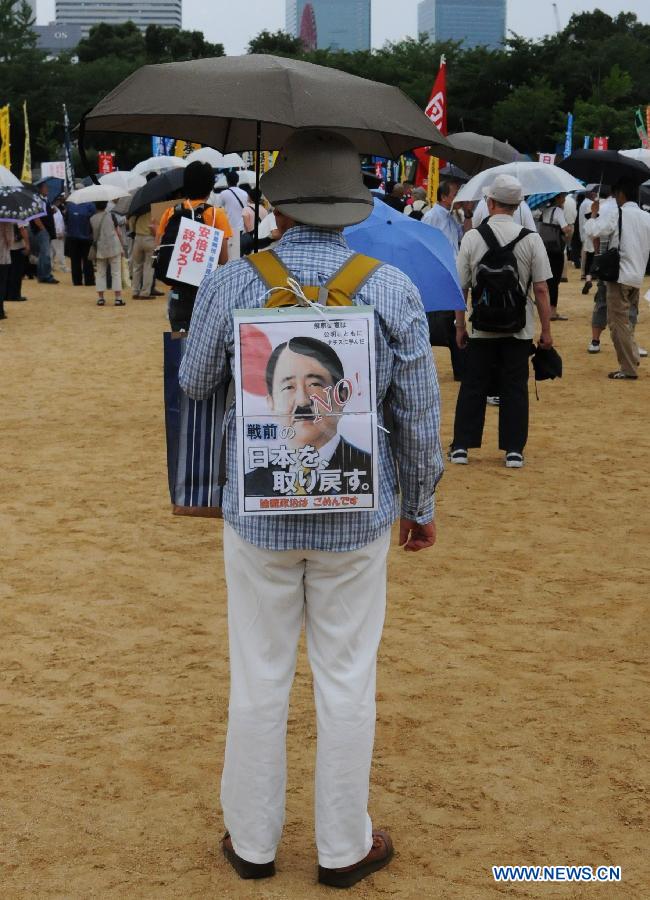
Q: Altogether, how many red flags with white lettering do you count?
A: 3